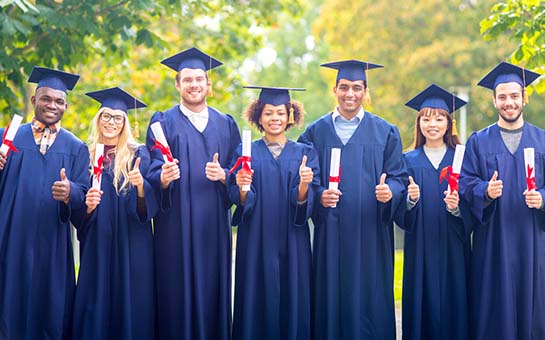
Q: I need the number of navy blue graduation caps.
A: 7